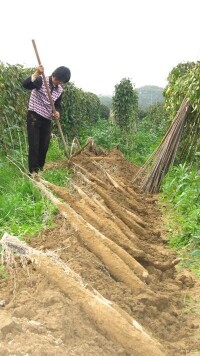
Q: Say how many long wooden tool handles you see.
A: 1